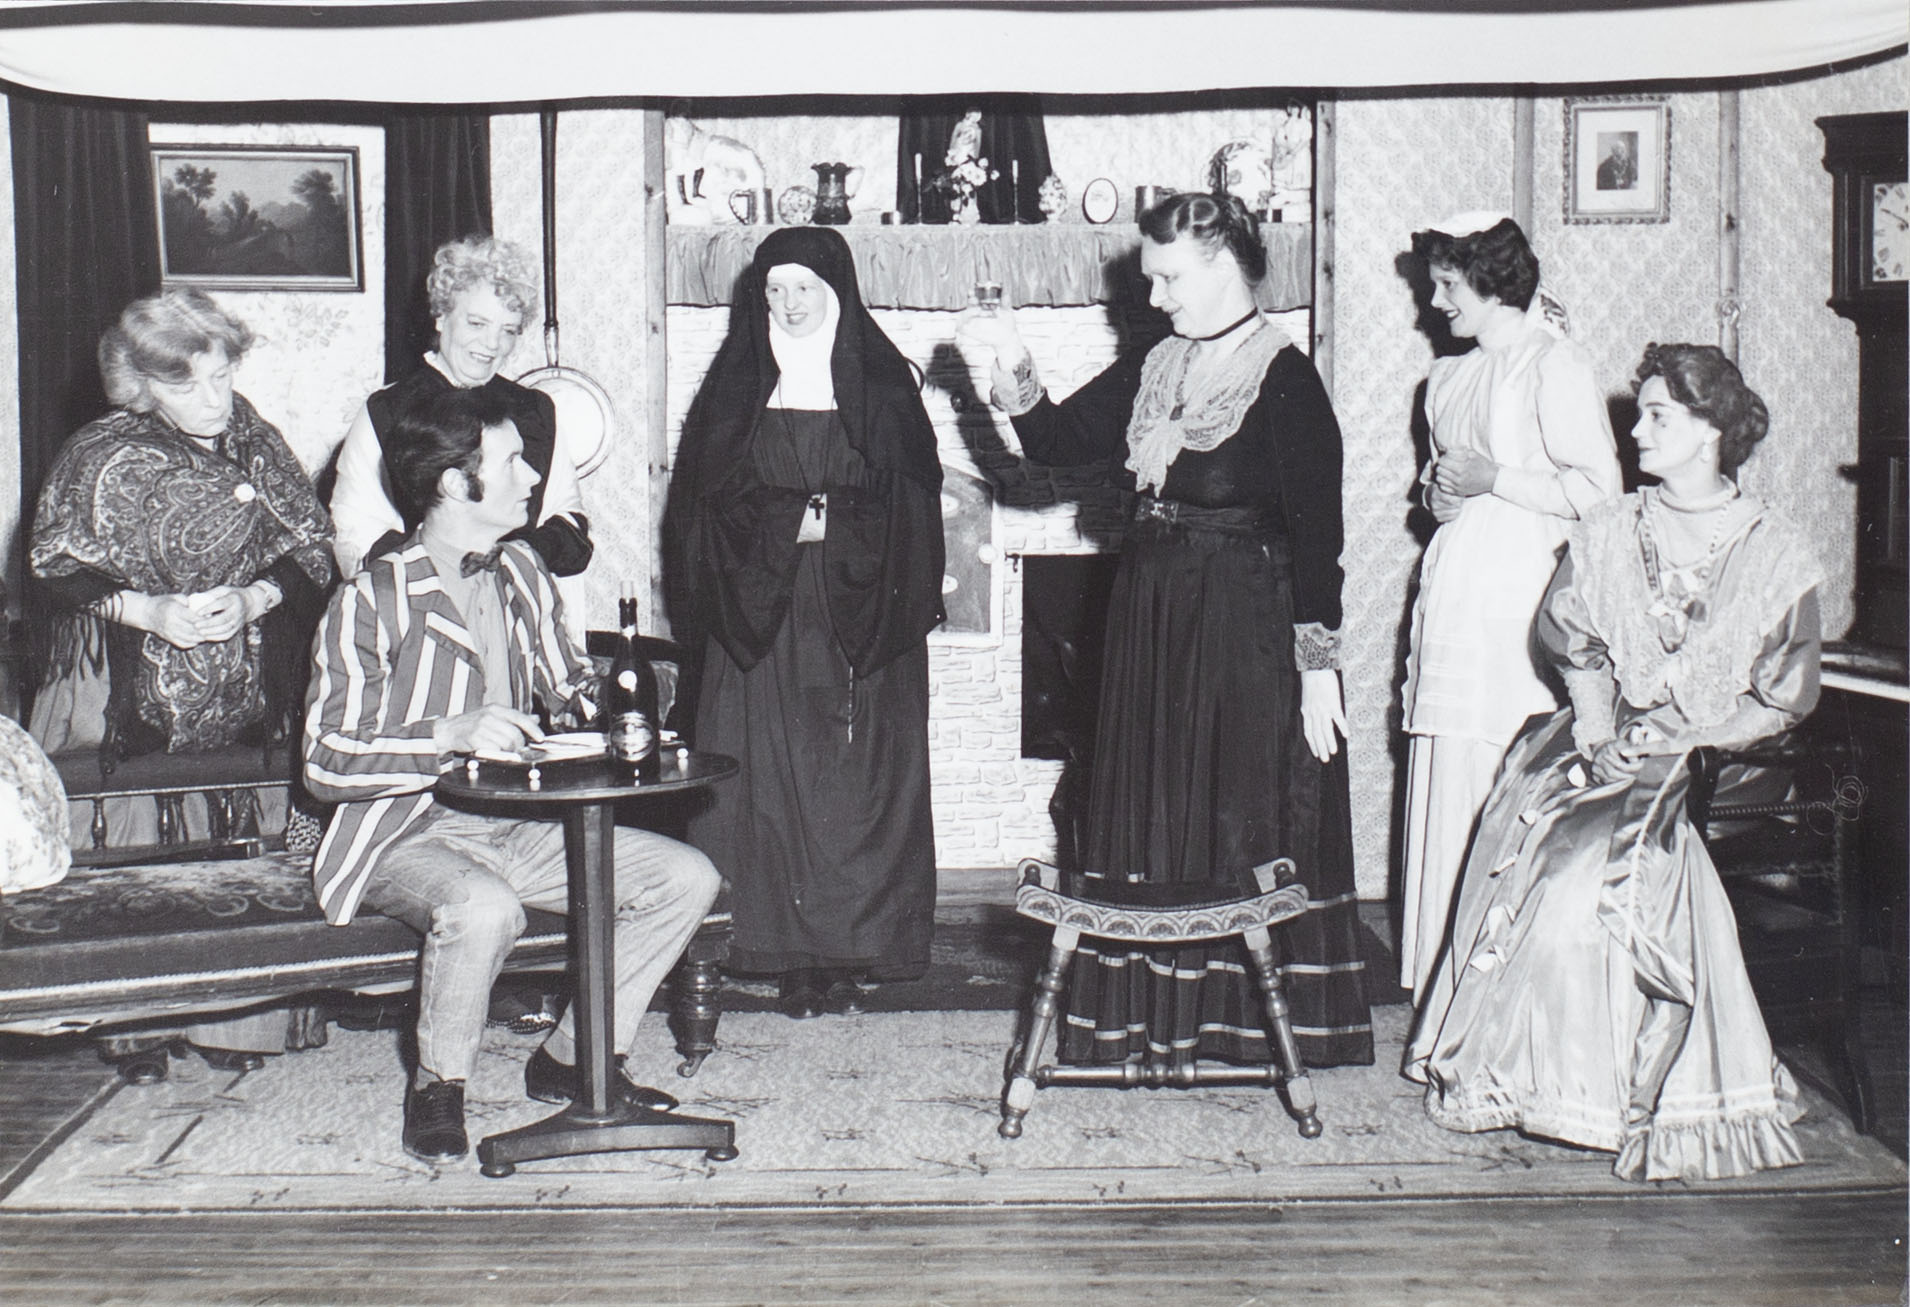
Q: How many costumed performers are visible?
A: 7